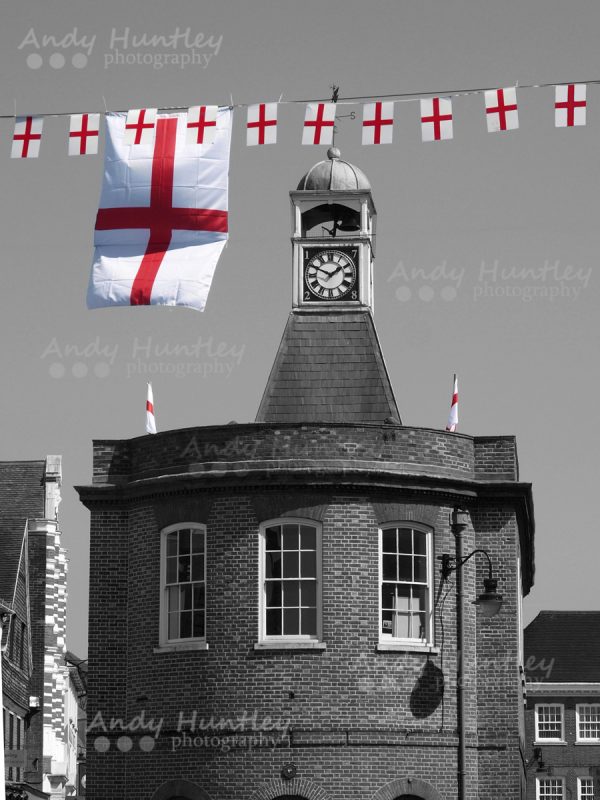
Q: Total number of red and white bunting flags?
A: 10